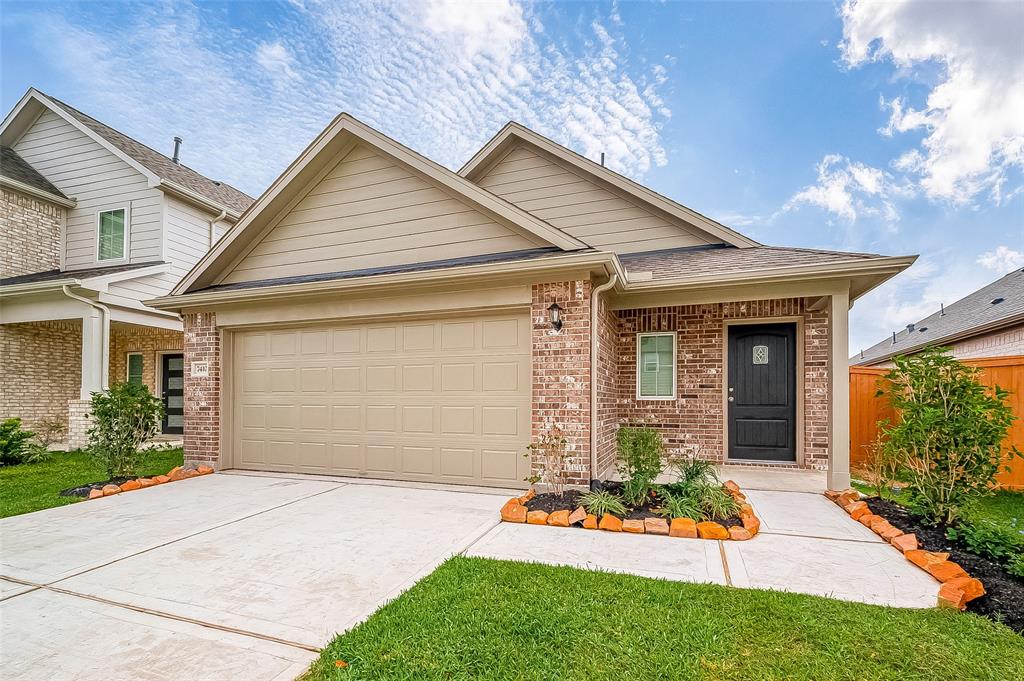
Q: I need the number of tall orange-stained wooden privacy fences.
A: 1